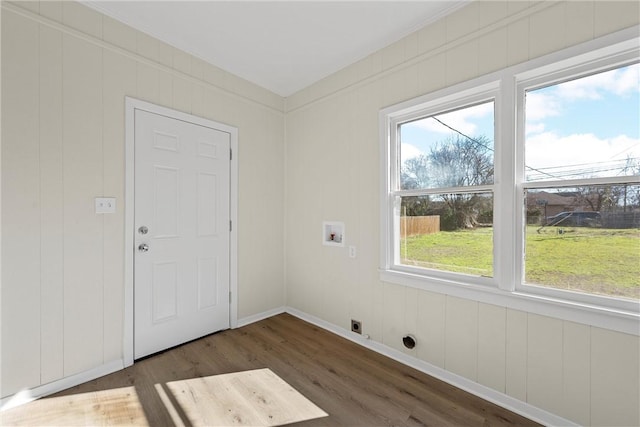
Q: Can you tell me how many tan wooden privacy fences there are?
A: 1